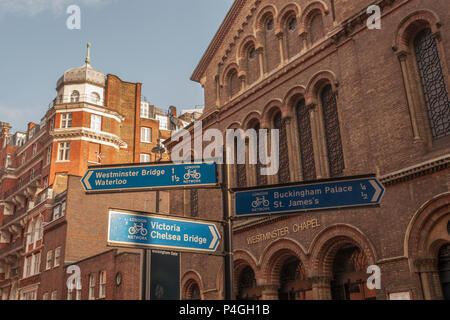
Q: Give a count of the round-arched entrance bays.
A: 3